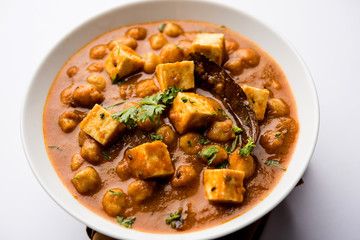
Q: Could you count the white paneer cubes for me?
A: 8